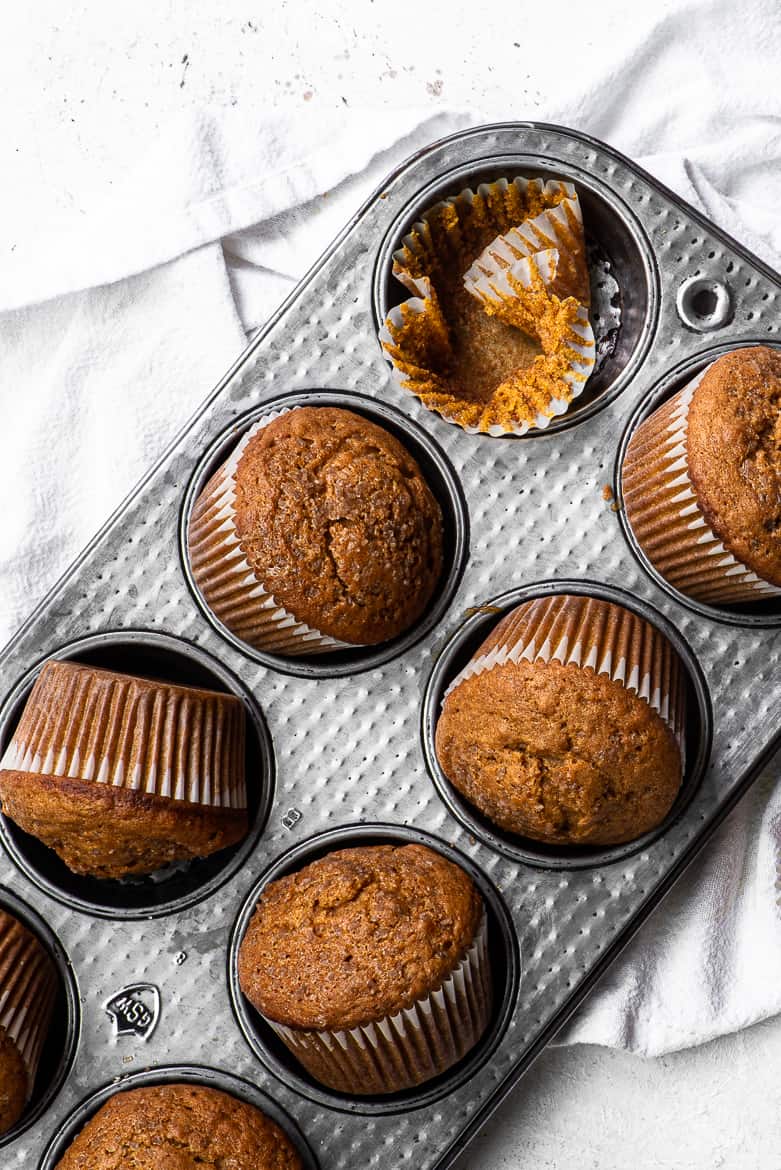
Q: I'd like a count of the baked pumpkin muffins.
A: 7